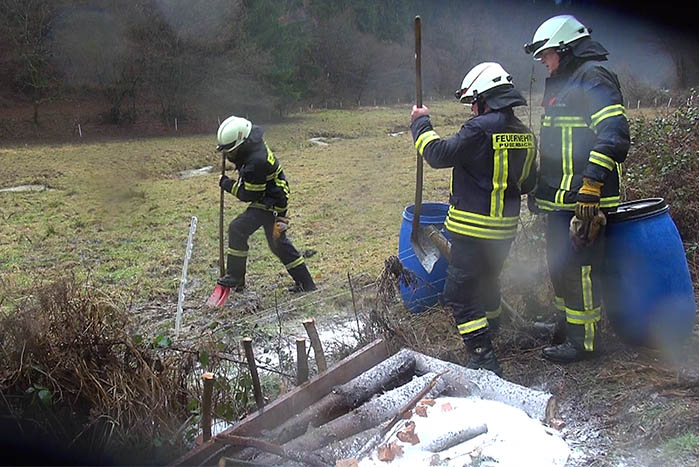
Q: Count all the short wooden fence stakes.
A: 4